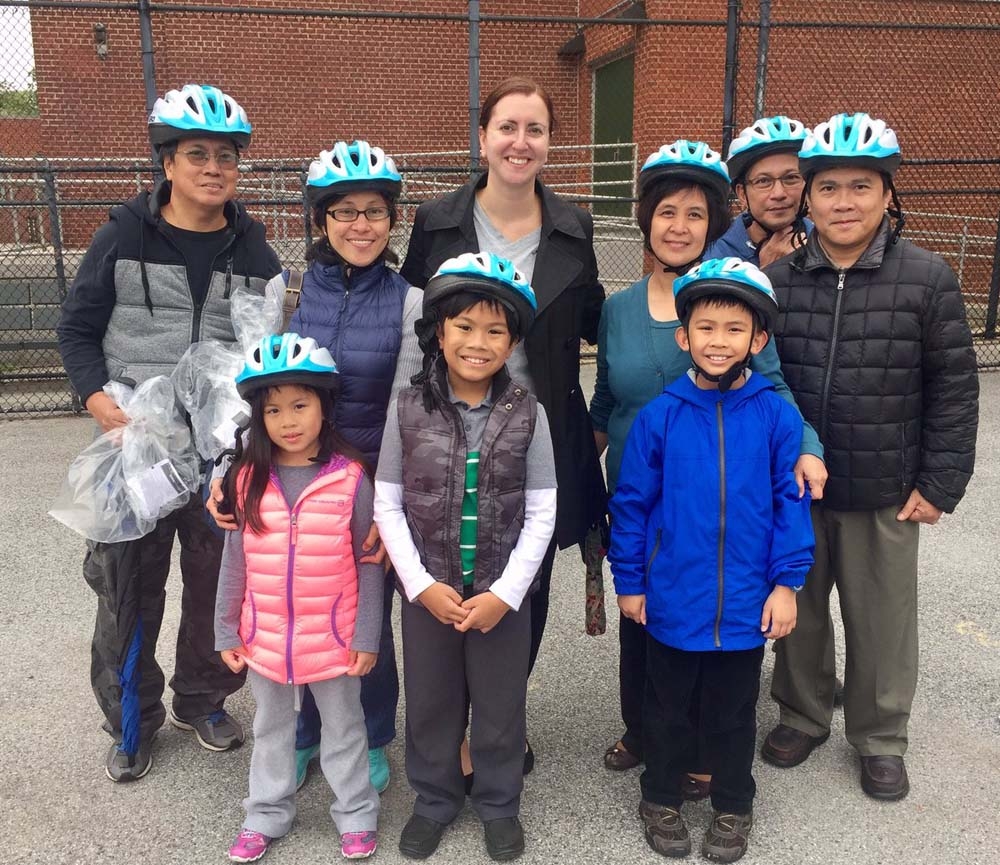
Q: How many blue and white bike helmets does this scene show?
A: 8